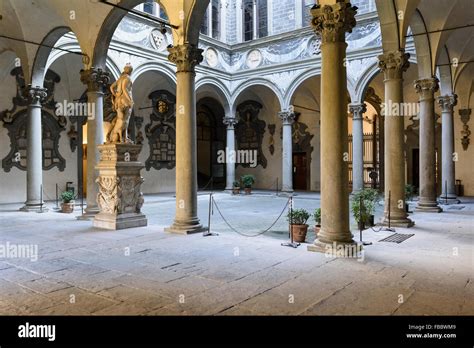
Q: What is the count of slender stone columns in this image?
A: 10